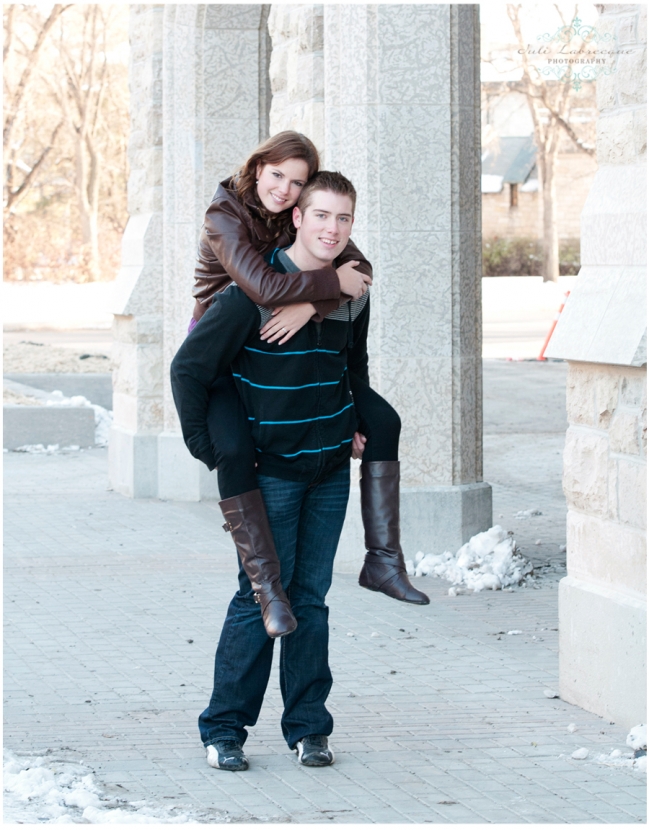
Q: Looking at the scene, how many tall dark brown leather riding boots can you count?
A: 2